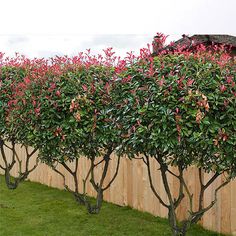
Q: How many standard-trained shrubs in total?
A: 3